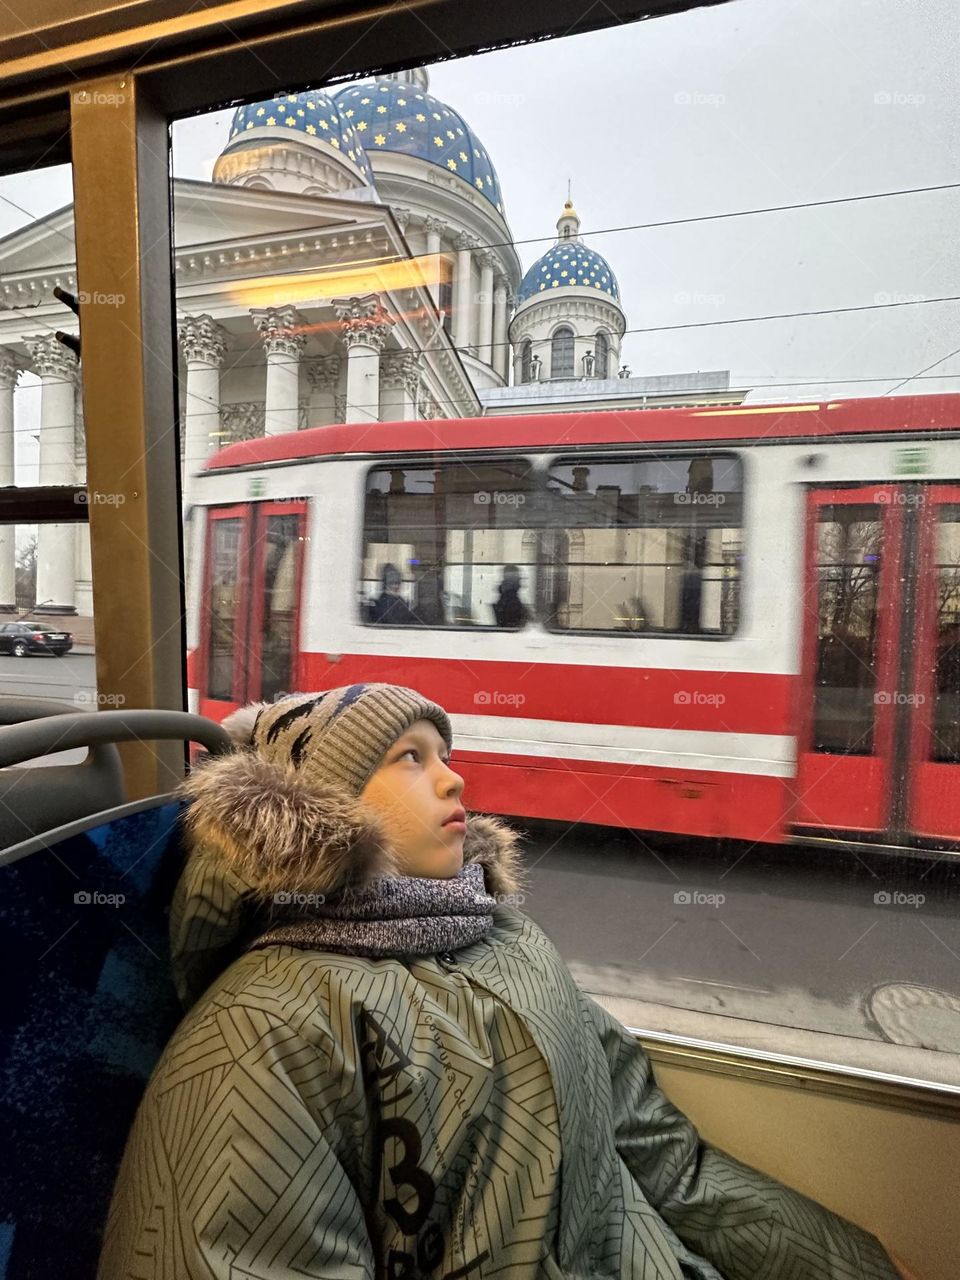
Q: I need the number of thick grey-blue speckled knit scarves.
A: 1